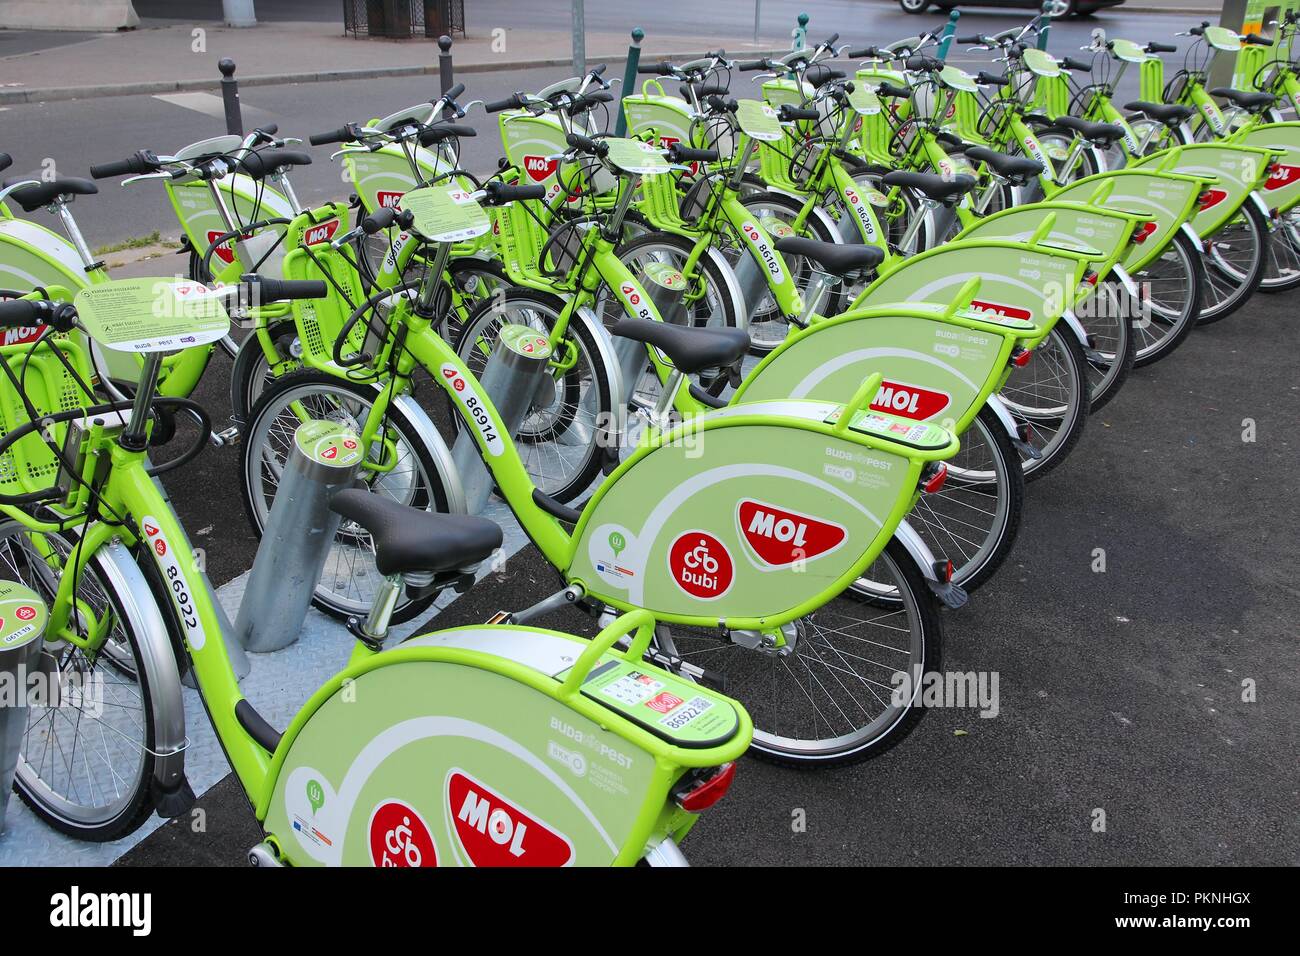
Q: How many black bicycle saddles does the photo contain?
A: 15